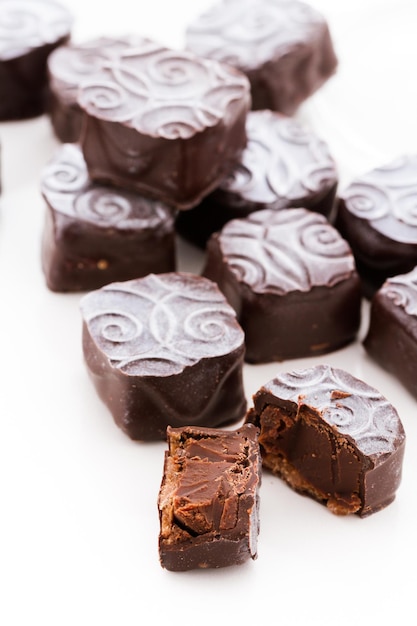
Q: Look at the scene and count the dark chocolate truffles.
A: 11